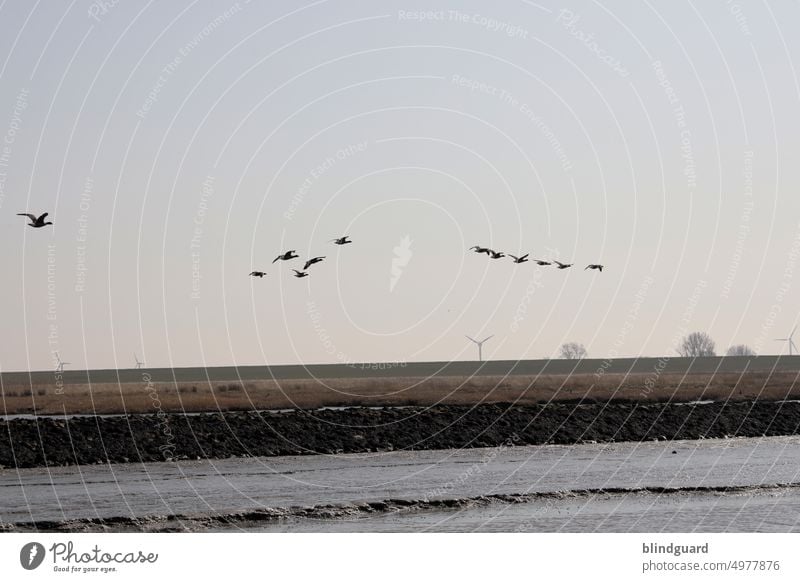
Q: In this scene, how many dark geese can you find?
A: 12